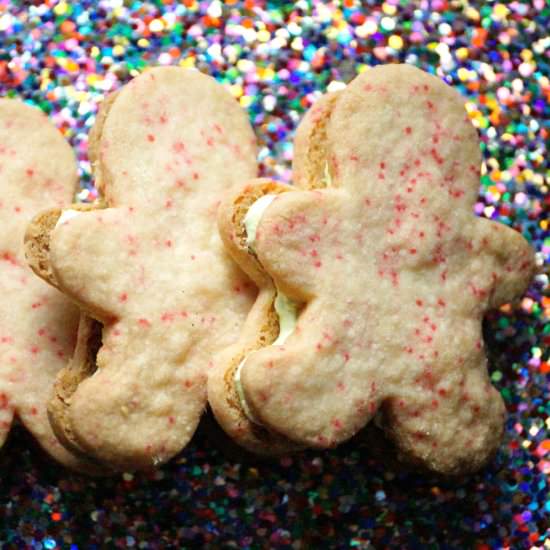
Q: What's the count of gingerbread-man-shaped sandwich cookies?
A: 3